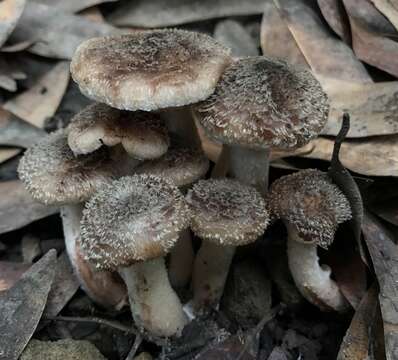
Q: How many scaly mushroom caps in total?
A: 8